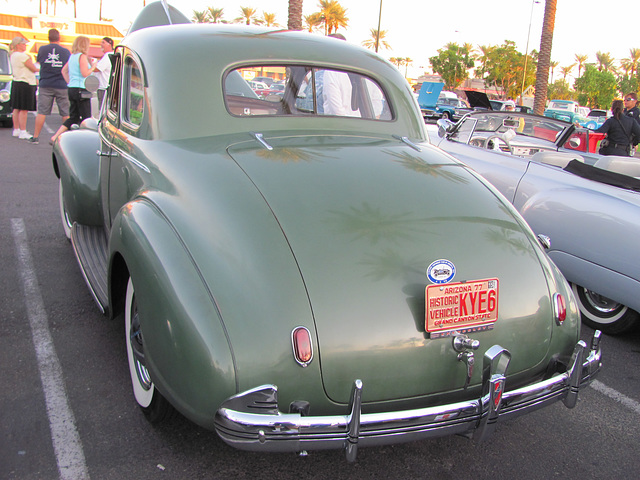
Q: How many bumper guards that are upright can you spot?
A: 3